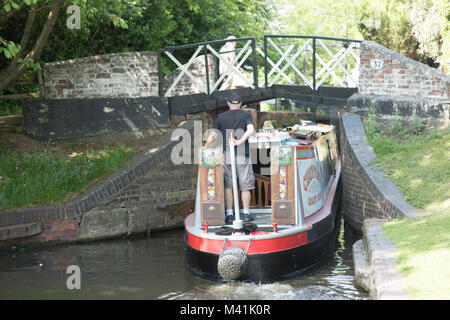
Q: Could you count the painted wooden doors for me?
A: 2